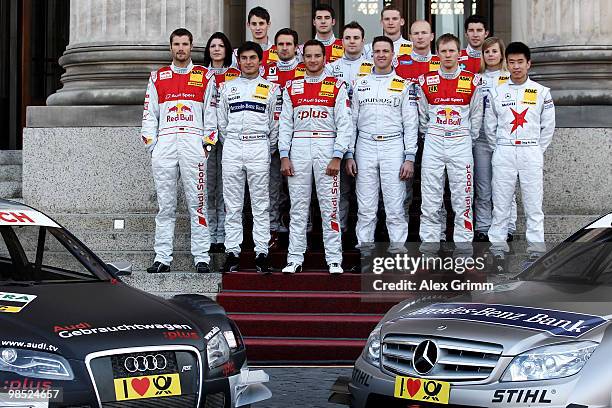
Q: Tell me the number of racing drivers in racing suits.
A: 15